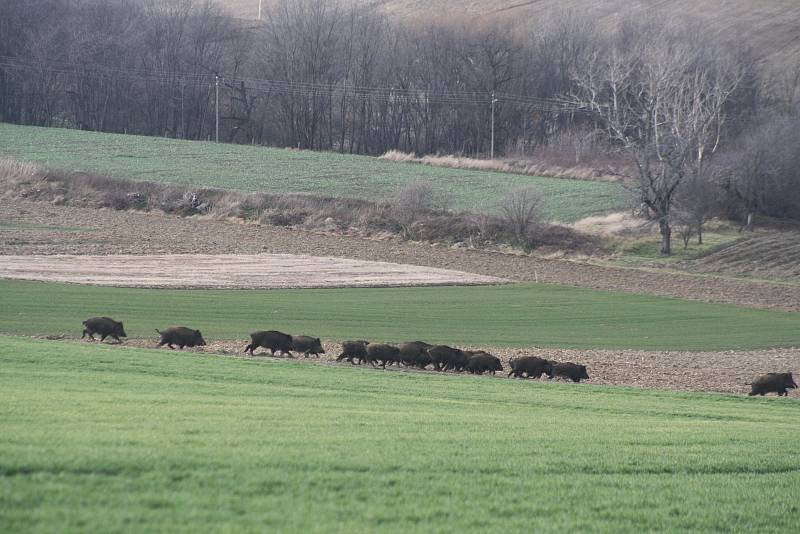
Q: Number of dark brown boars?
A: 12